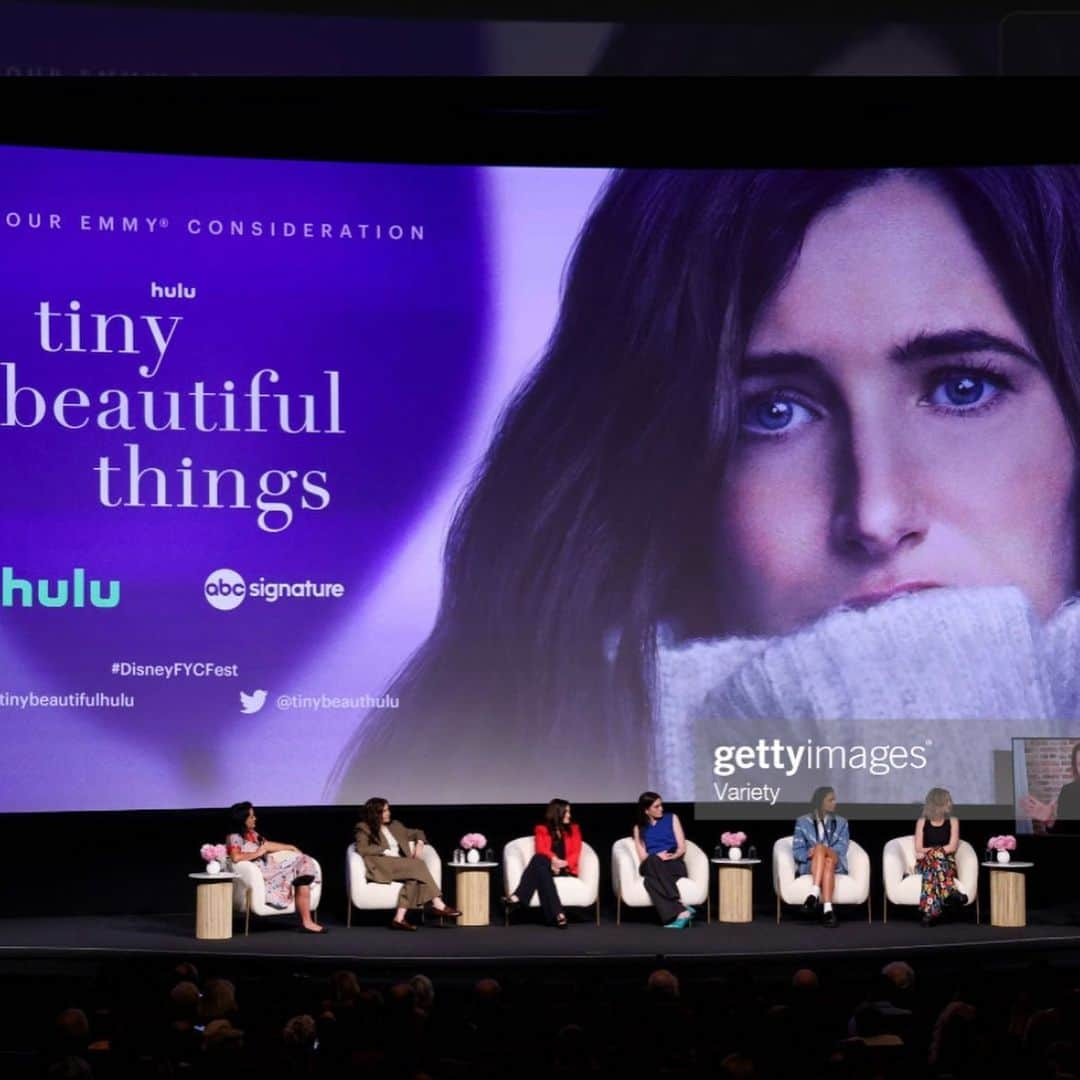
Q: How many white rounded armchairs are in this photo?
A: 6